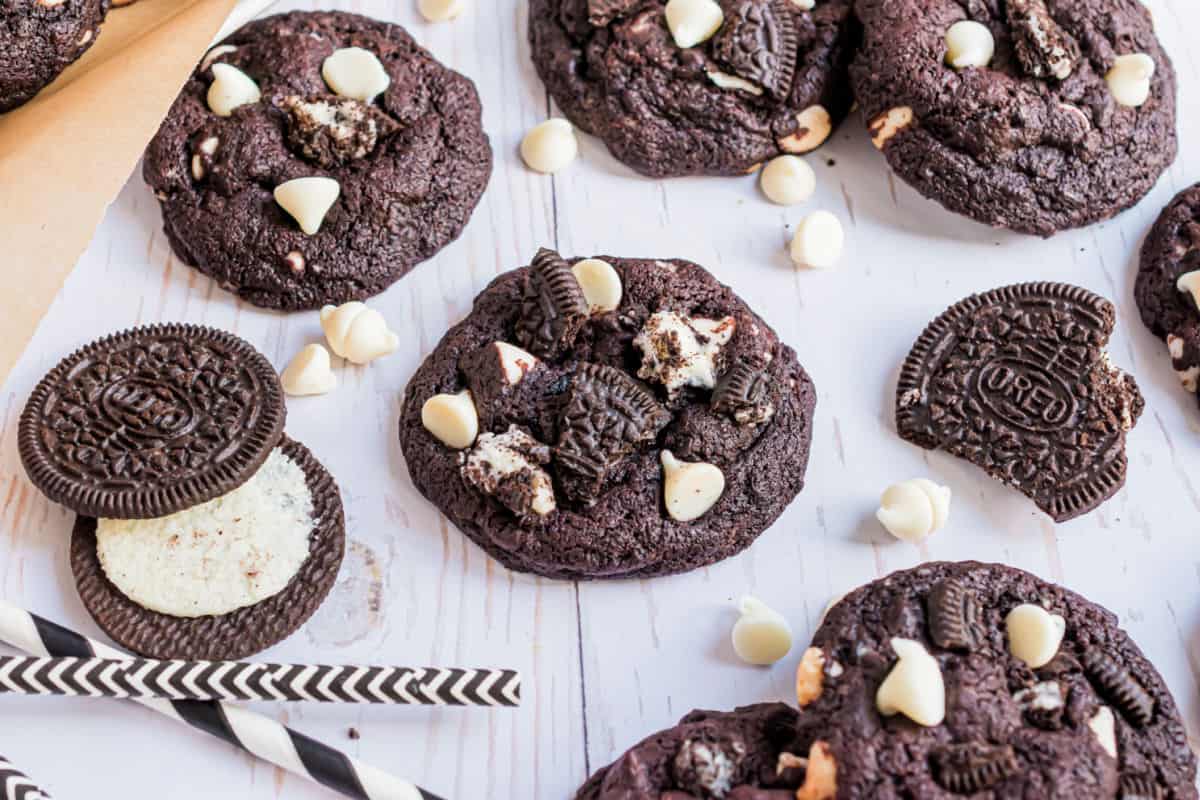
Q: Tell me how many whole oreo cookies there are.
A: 1